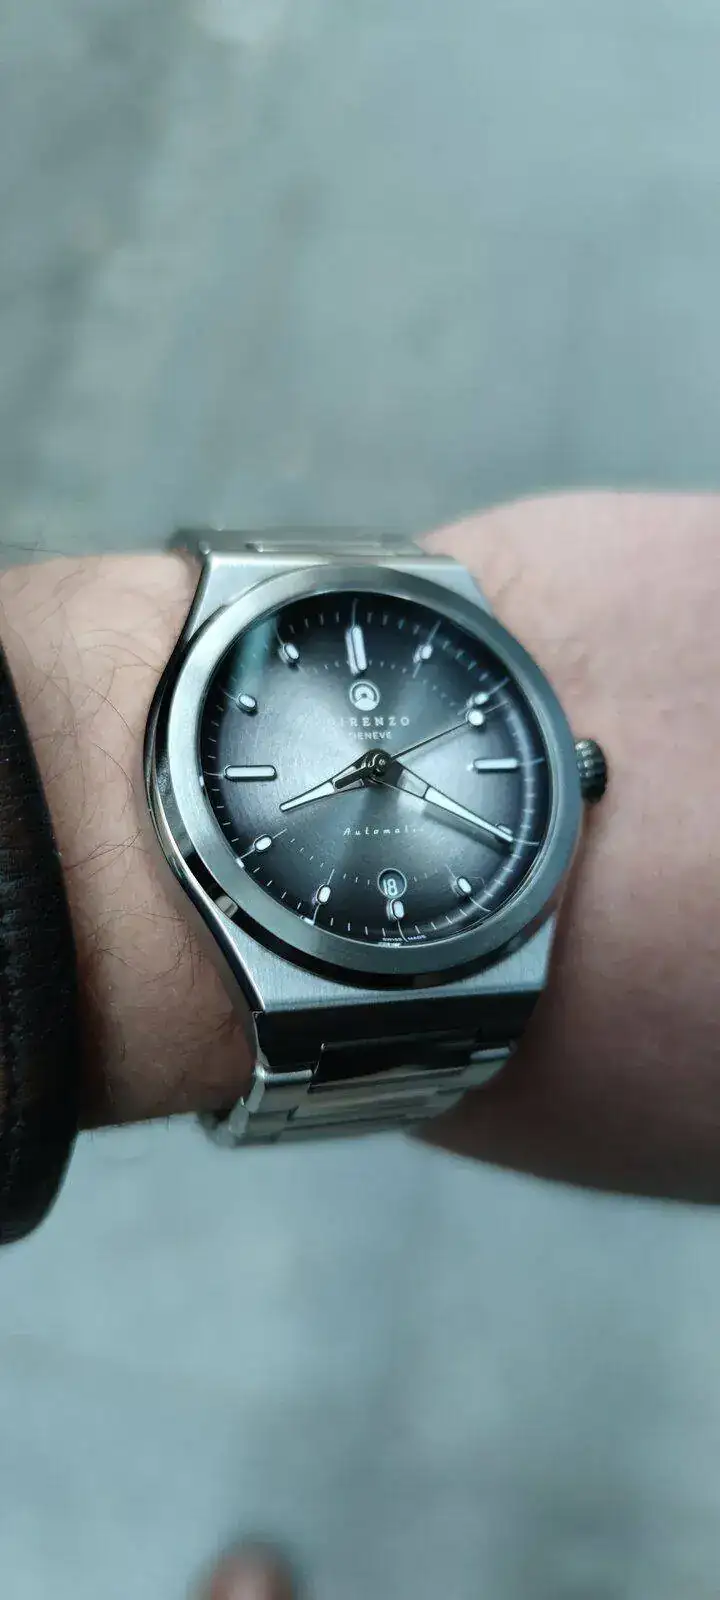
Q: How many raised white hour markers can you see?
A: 12